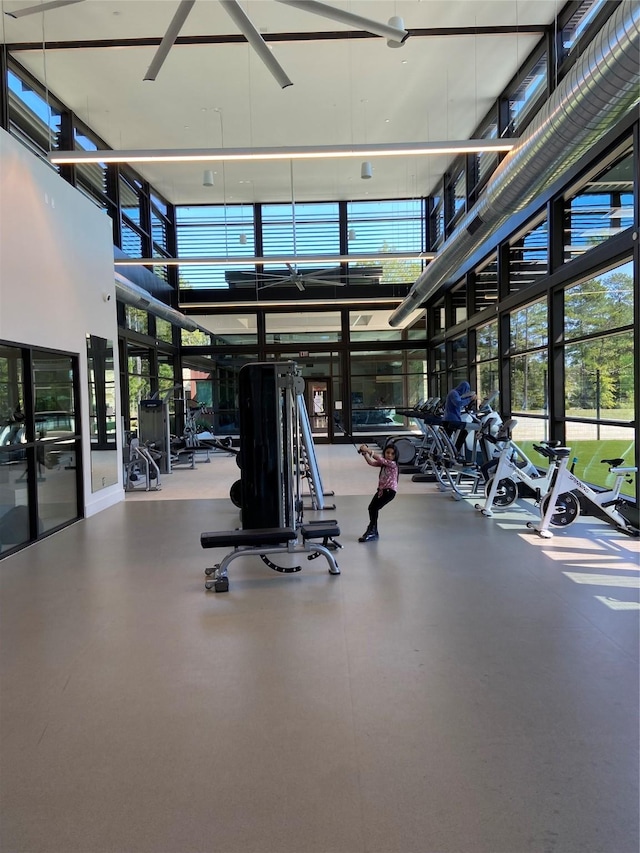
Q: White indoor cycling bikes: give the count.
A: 2